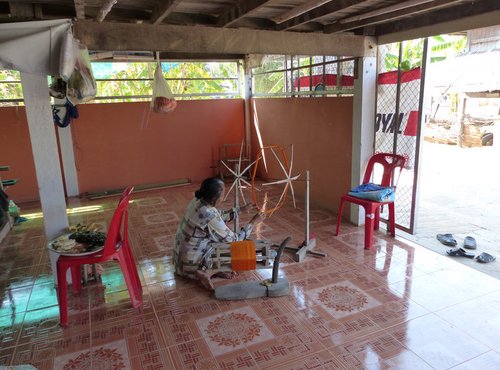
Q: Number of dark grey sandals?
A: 4